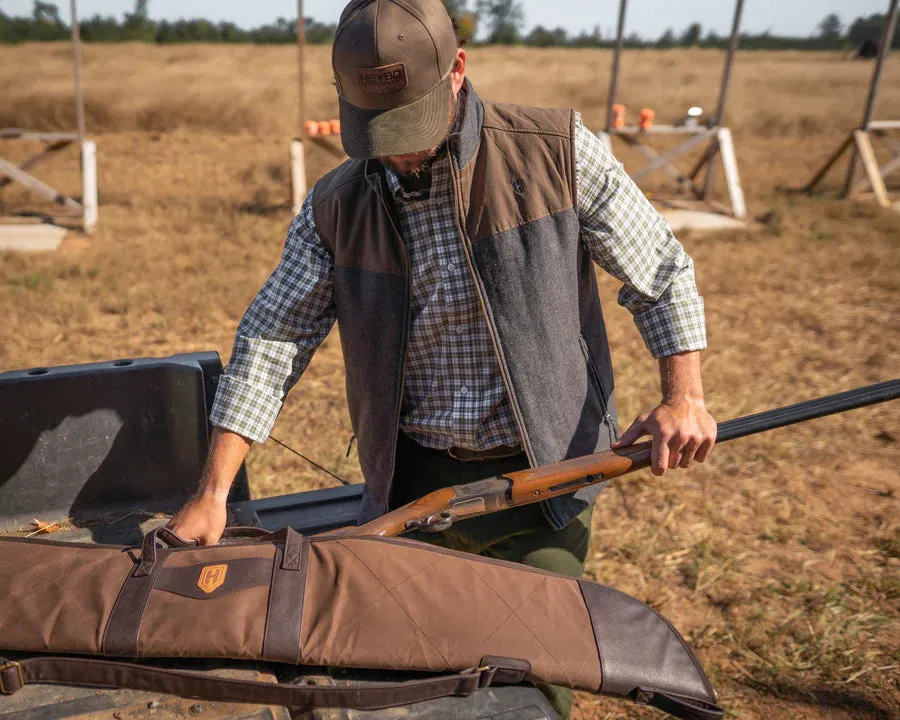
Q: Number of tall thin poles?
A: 5